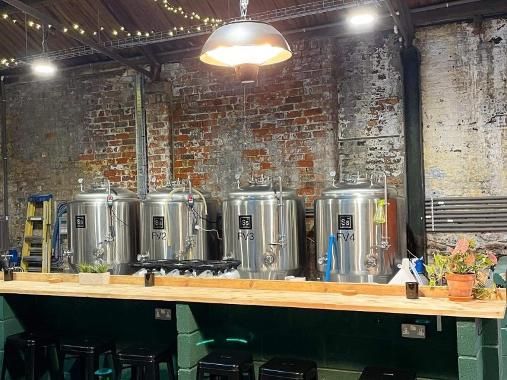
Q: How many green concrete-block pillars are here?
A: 3